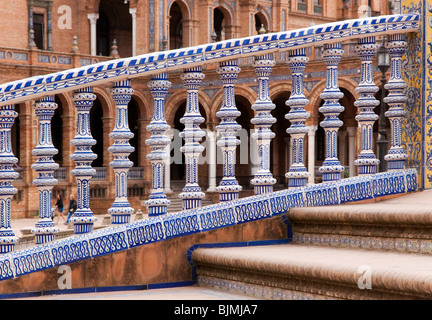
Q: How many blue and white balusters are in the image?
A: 12